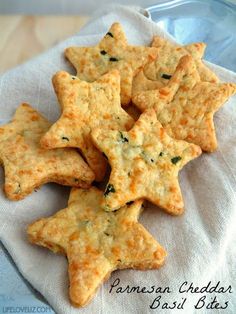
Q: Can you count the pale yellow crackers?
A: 7